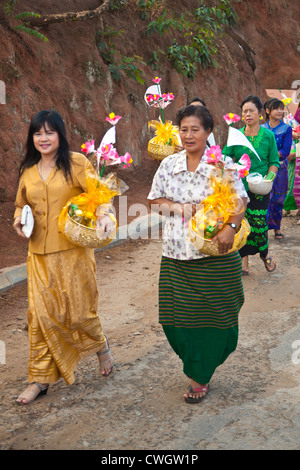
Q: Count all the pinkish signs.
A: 1